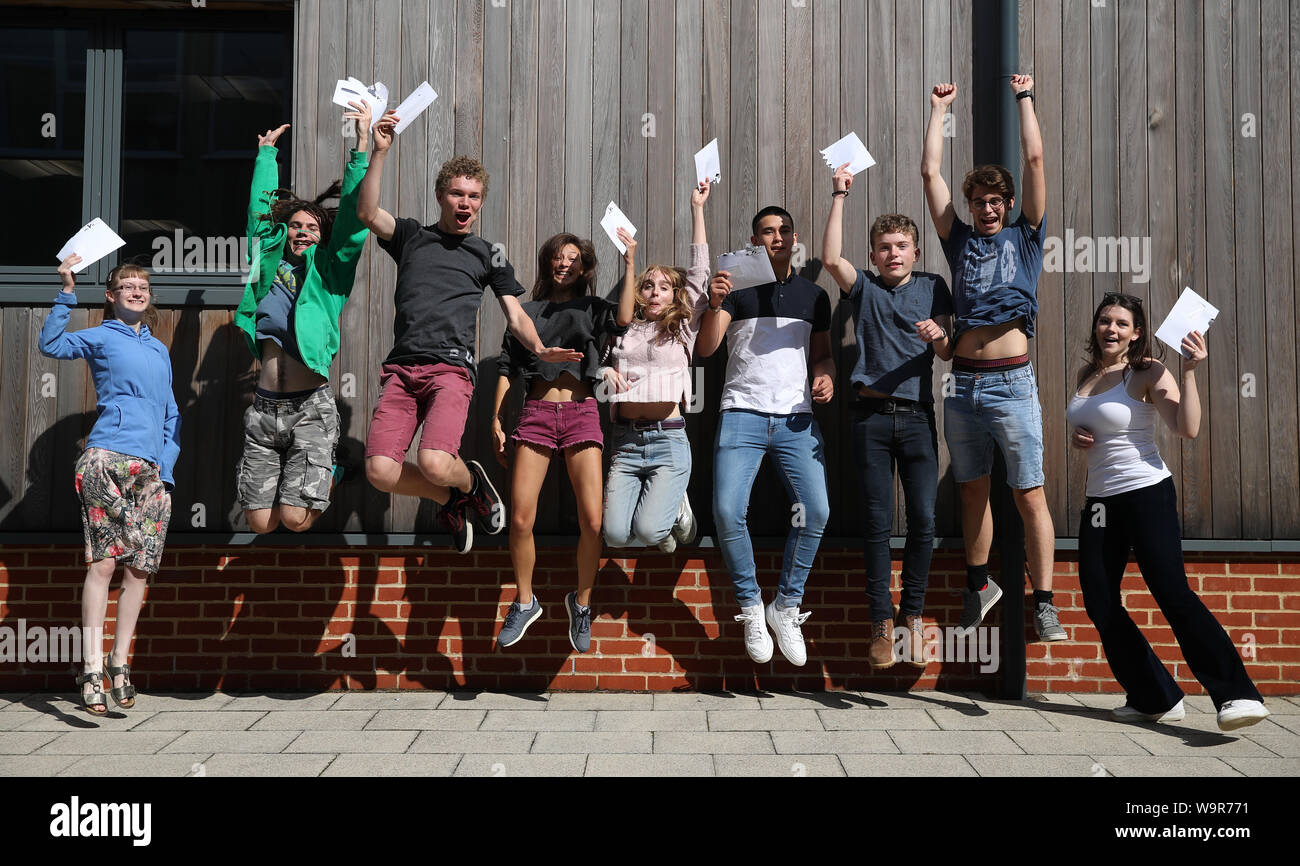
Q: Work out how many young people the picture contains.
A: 9